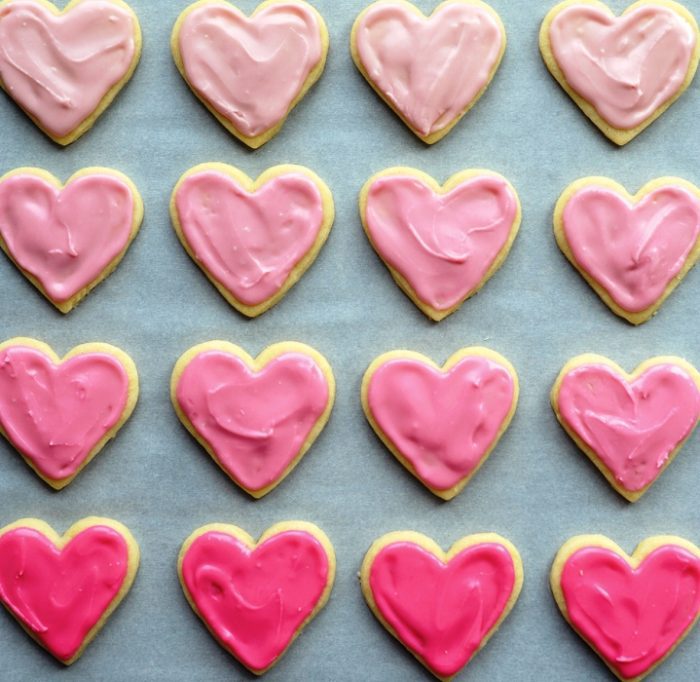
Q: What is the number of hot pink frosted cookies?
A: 4